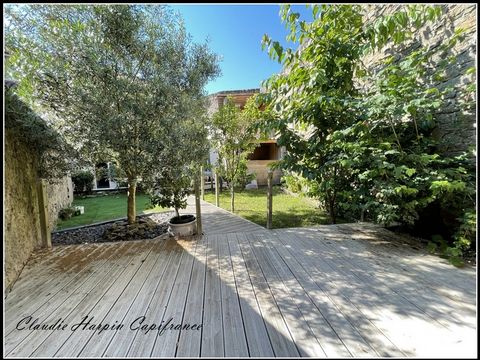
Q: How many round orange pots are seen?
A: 0